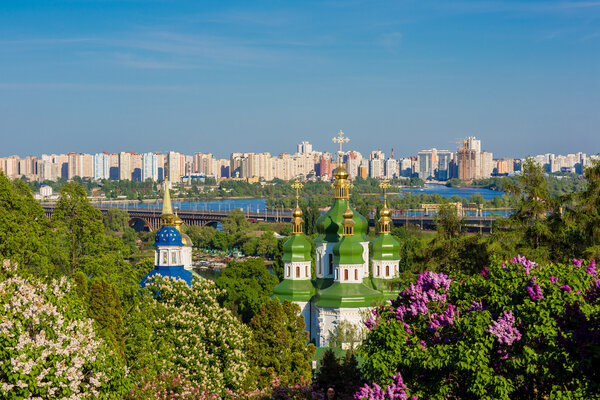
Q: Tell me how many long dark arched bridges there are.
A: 1